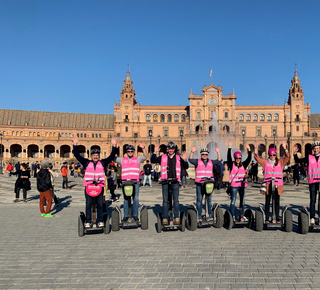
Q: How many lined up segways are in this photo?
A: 7